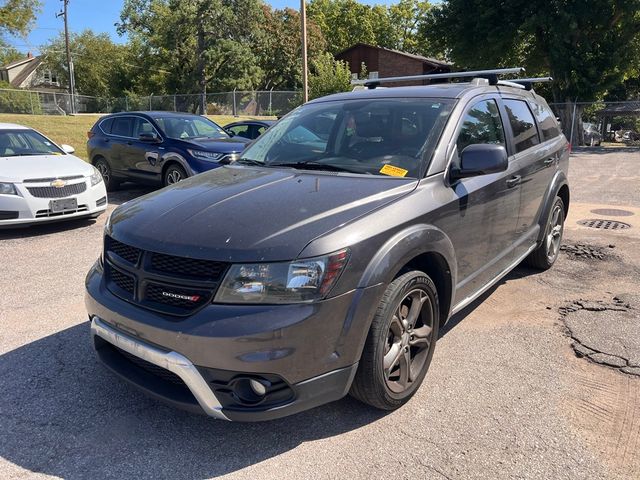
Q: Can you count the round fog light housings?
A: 1